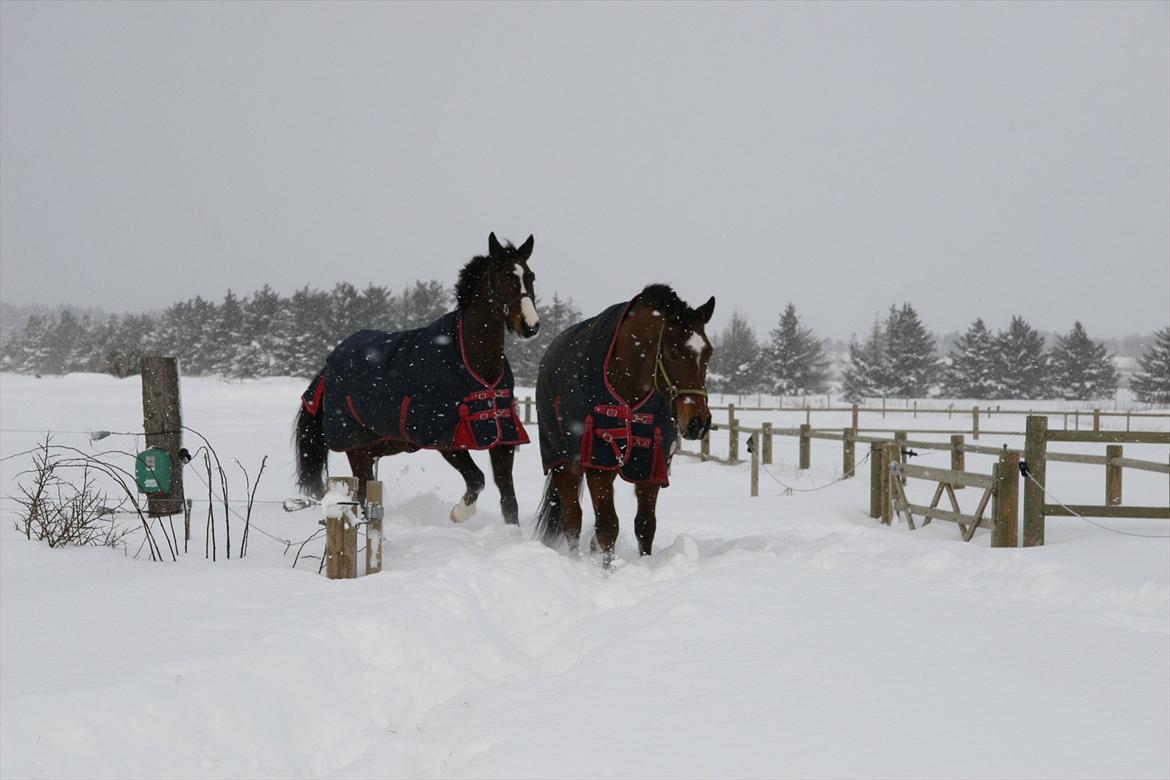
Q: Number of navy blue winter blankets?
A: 2